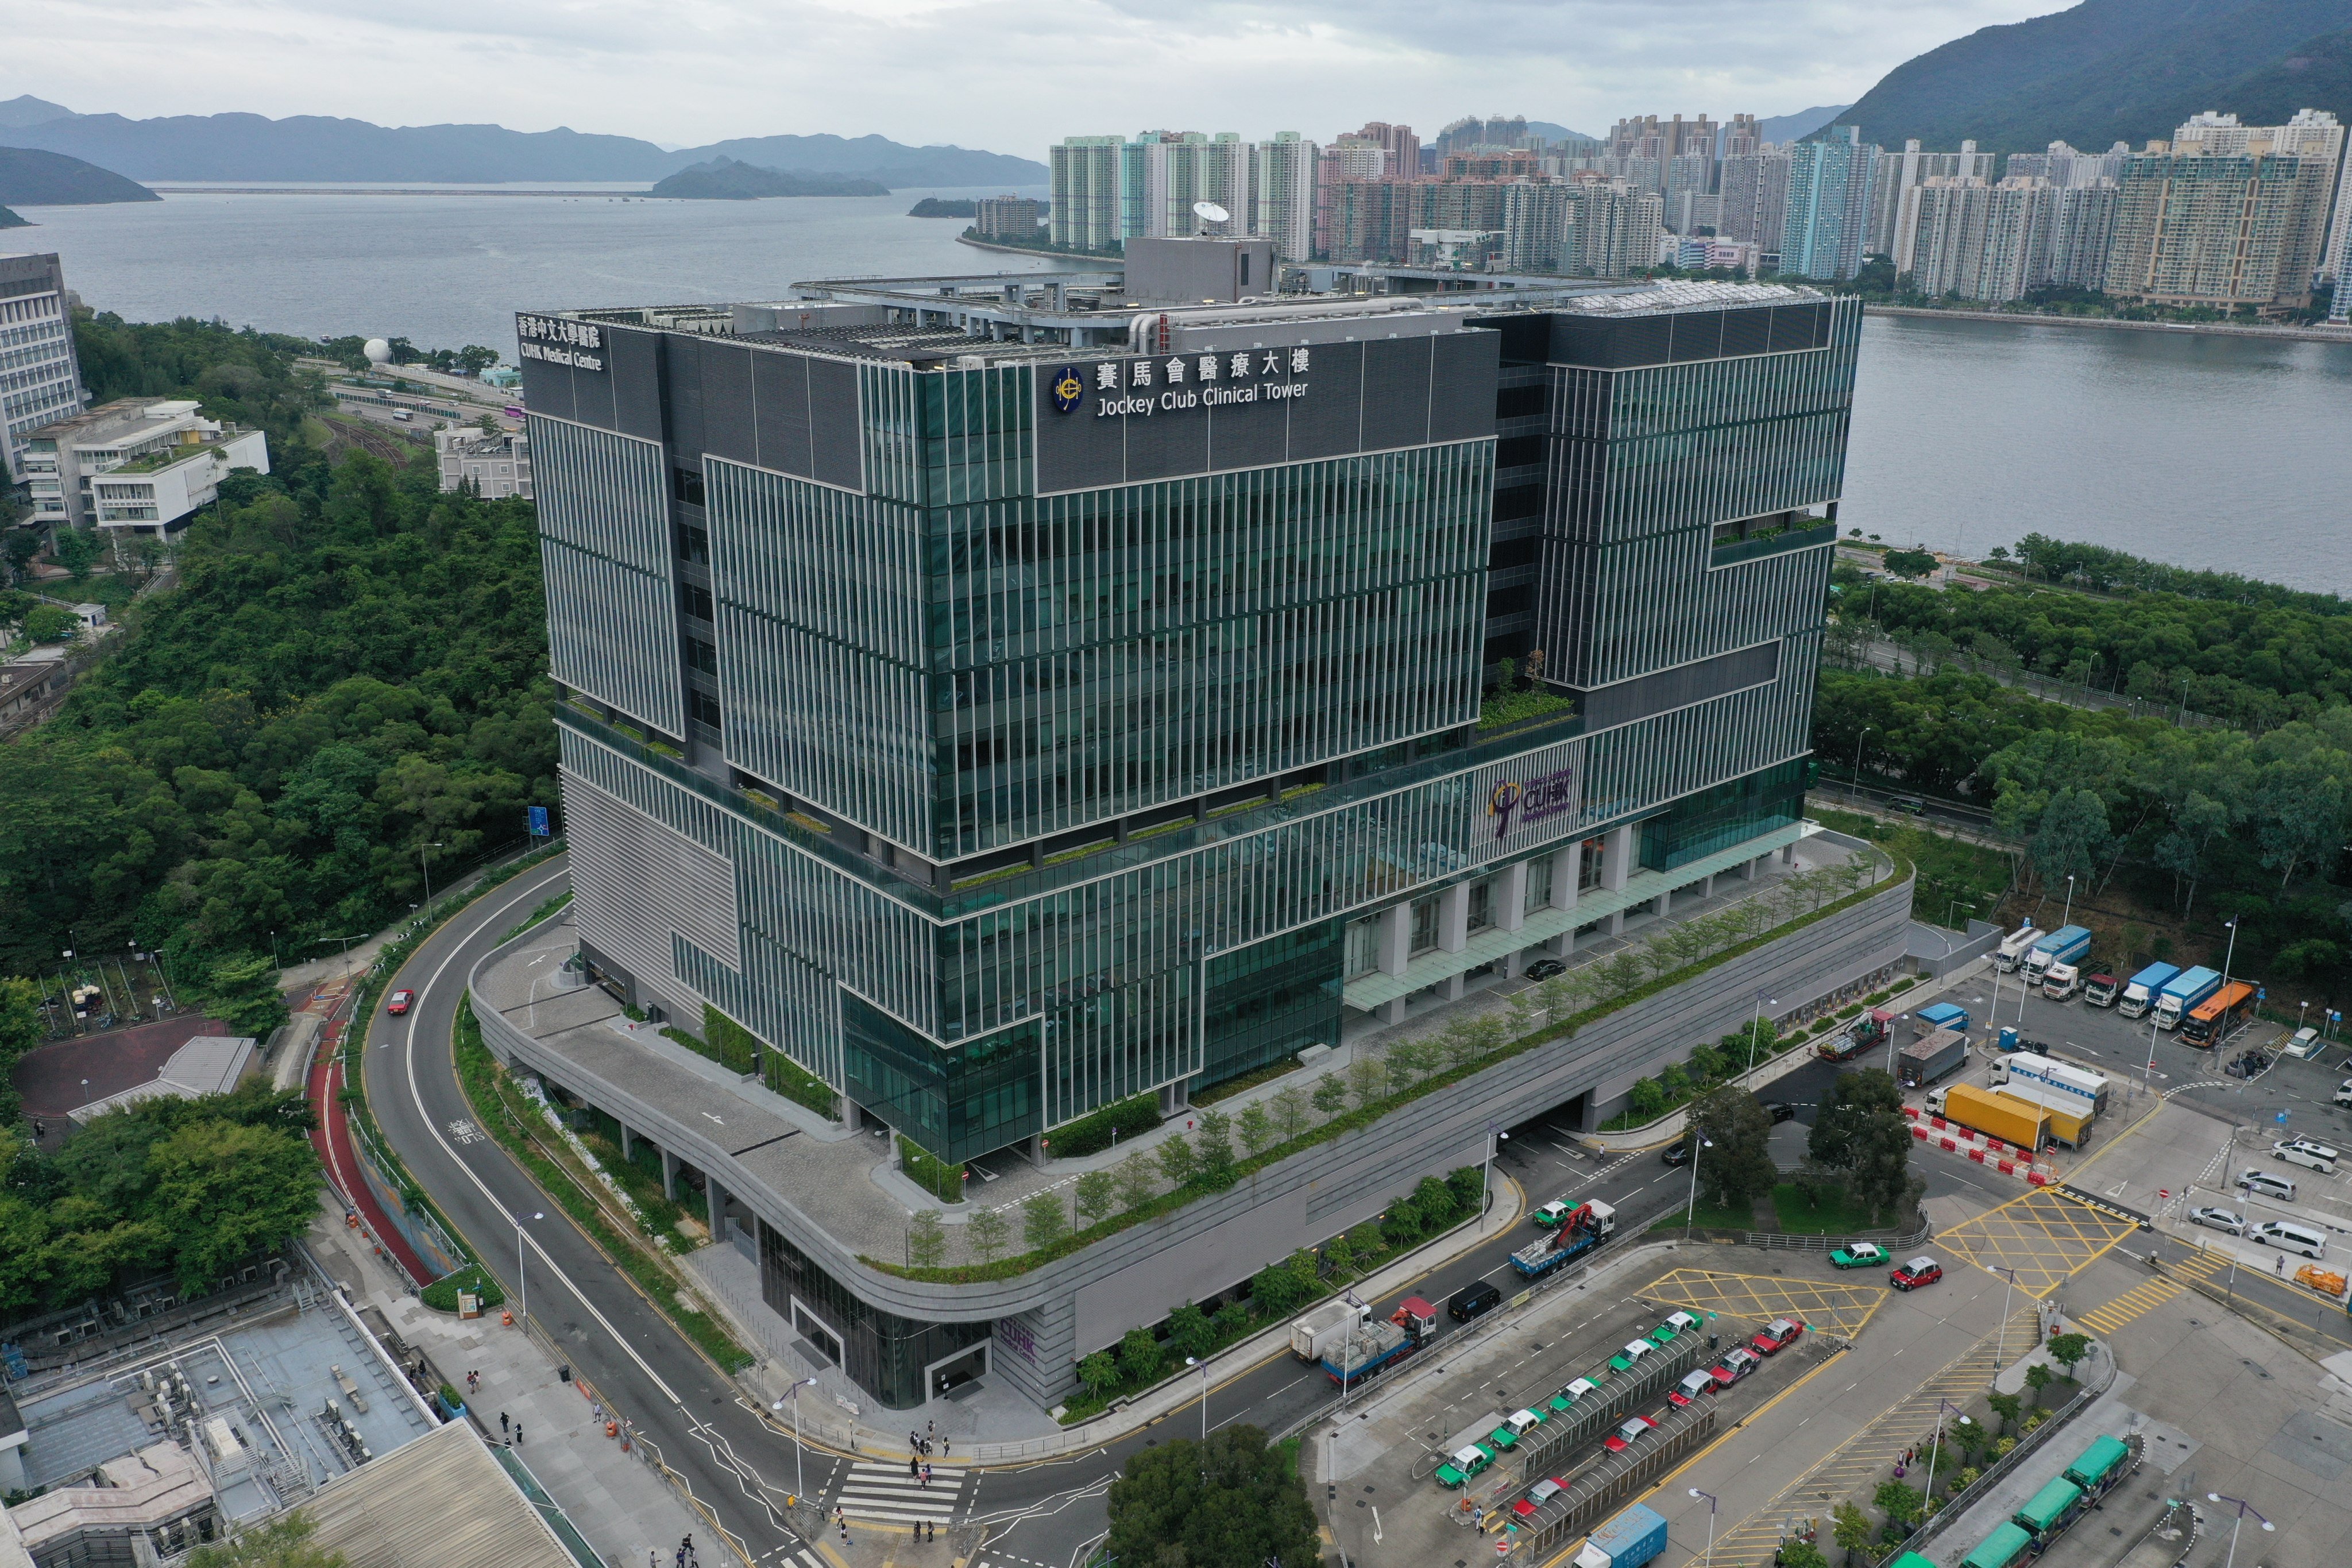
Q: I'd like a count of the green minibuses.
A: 4